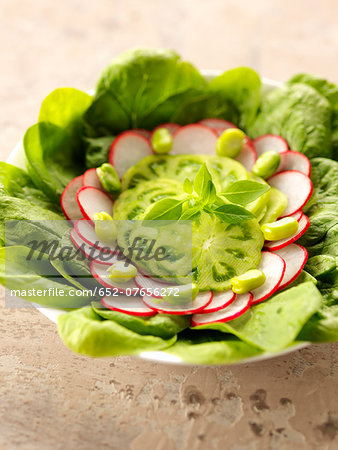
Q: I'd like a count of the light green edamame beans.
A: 9